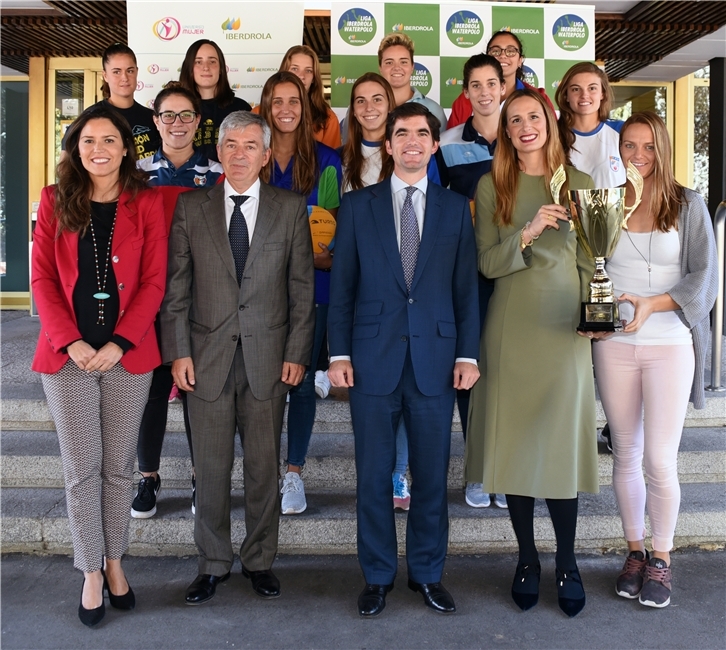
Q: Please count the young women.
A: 13